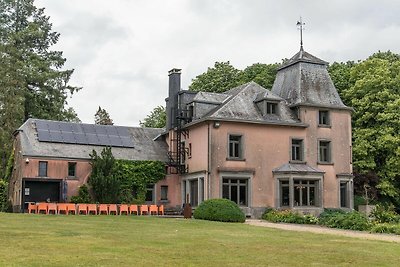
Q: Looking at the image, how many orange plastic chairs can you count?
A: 14